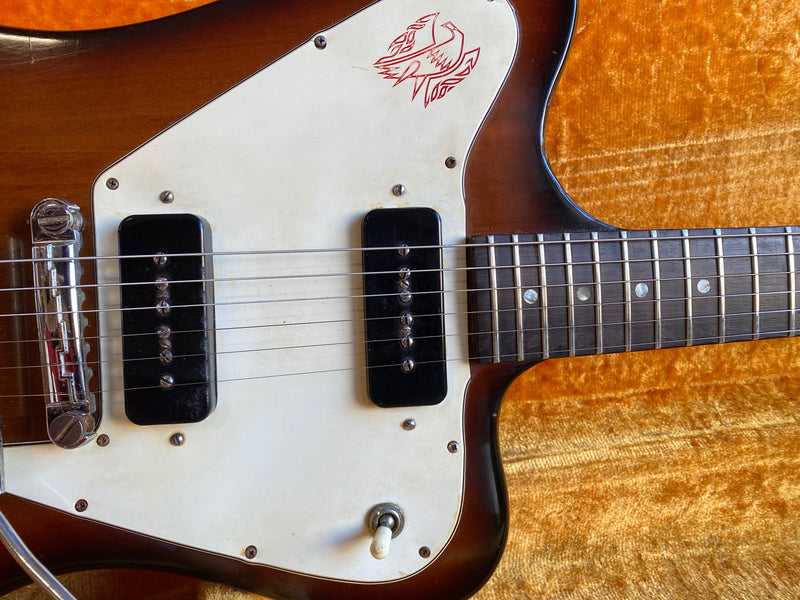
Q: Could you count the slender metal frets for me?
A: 11